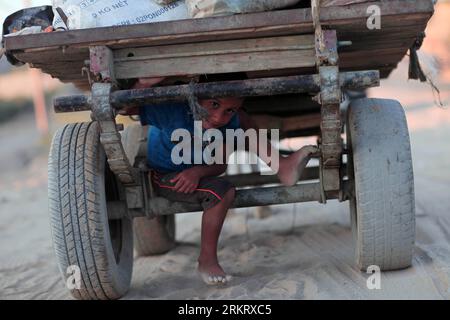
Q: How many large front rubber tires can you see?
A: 2